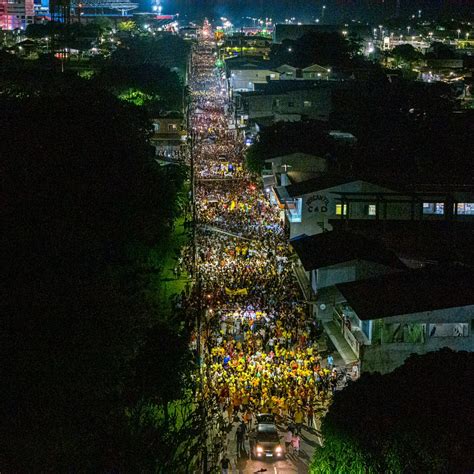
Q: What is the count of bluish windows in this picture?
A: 2